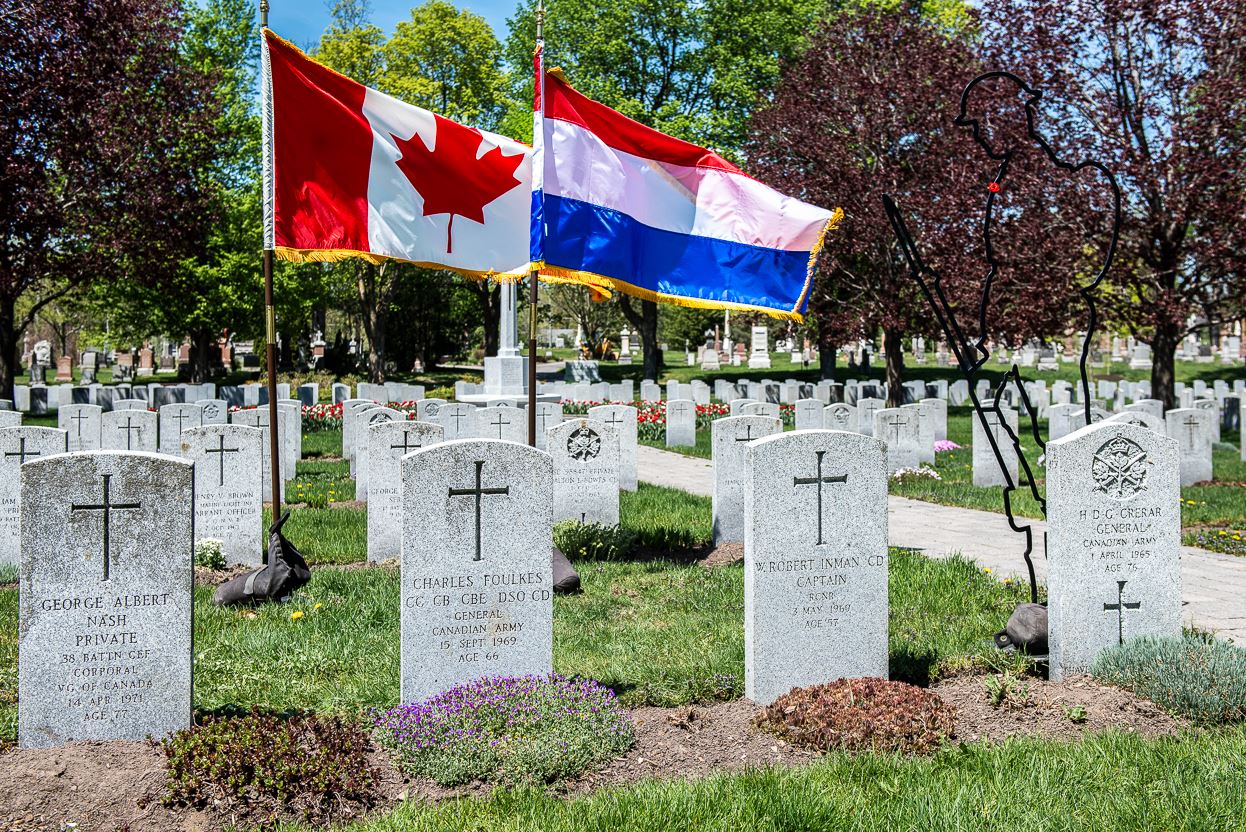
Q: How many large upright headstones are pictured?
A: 4